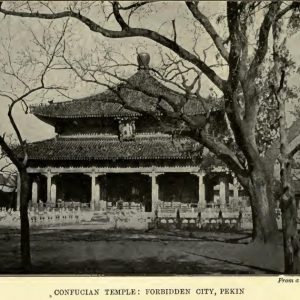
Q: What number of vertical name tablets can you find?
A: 1